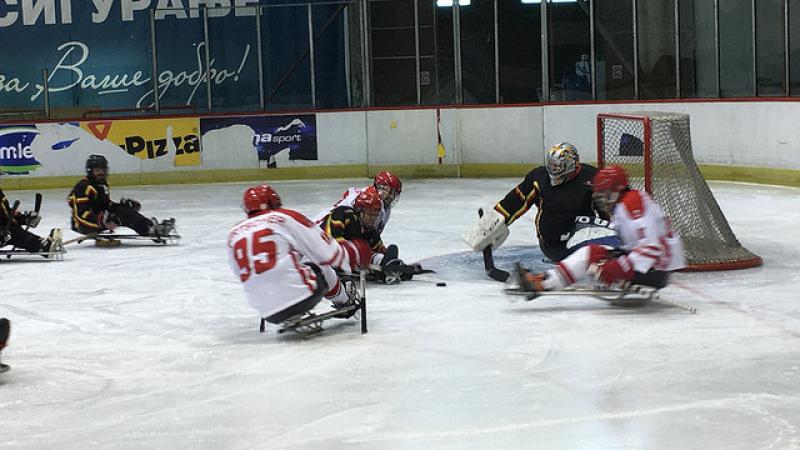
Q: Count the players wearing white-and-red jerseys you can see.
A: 3